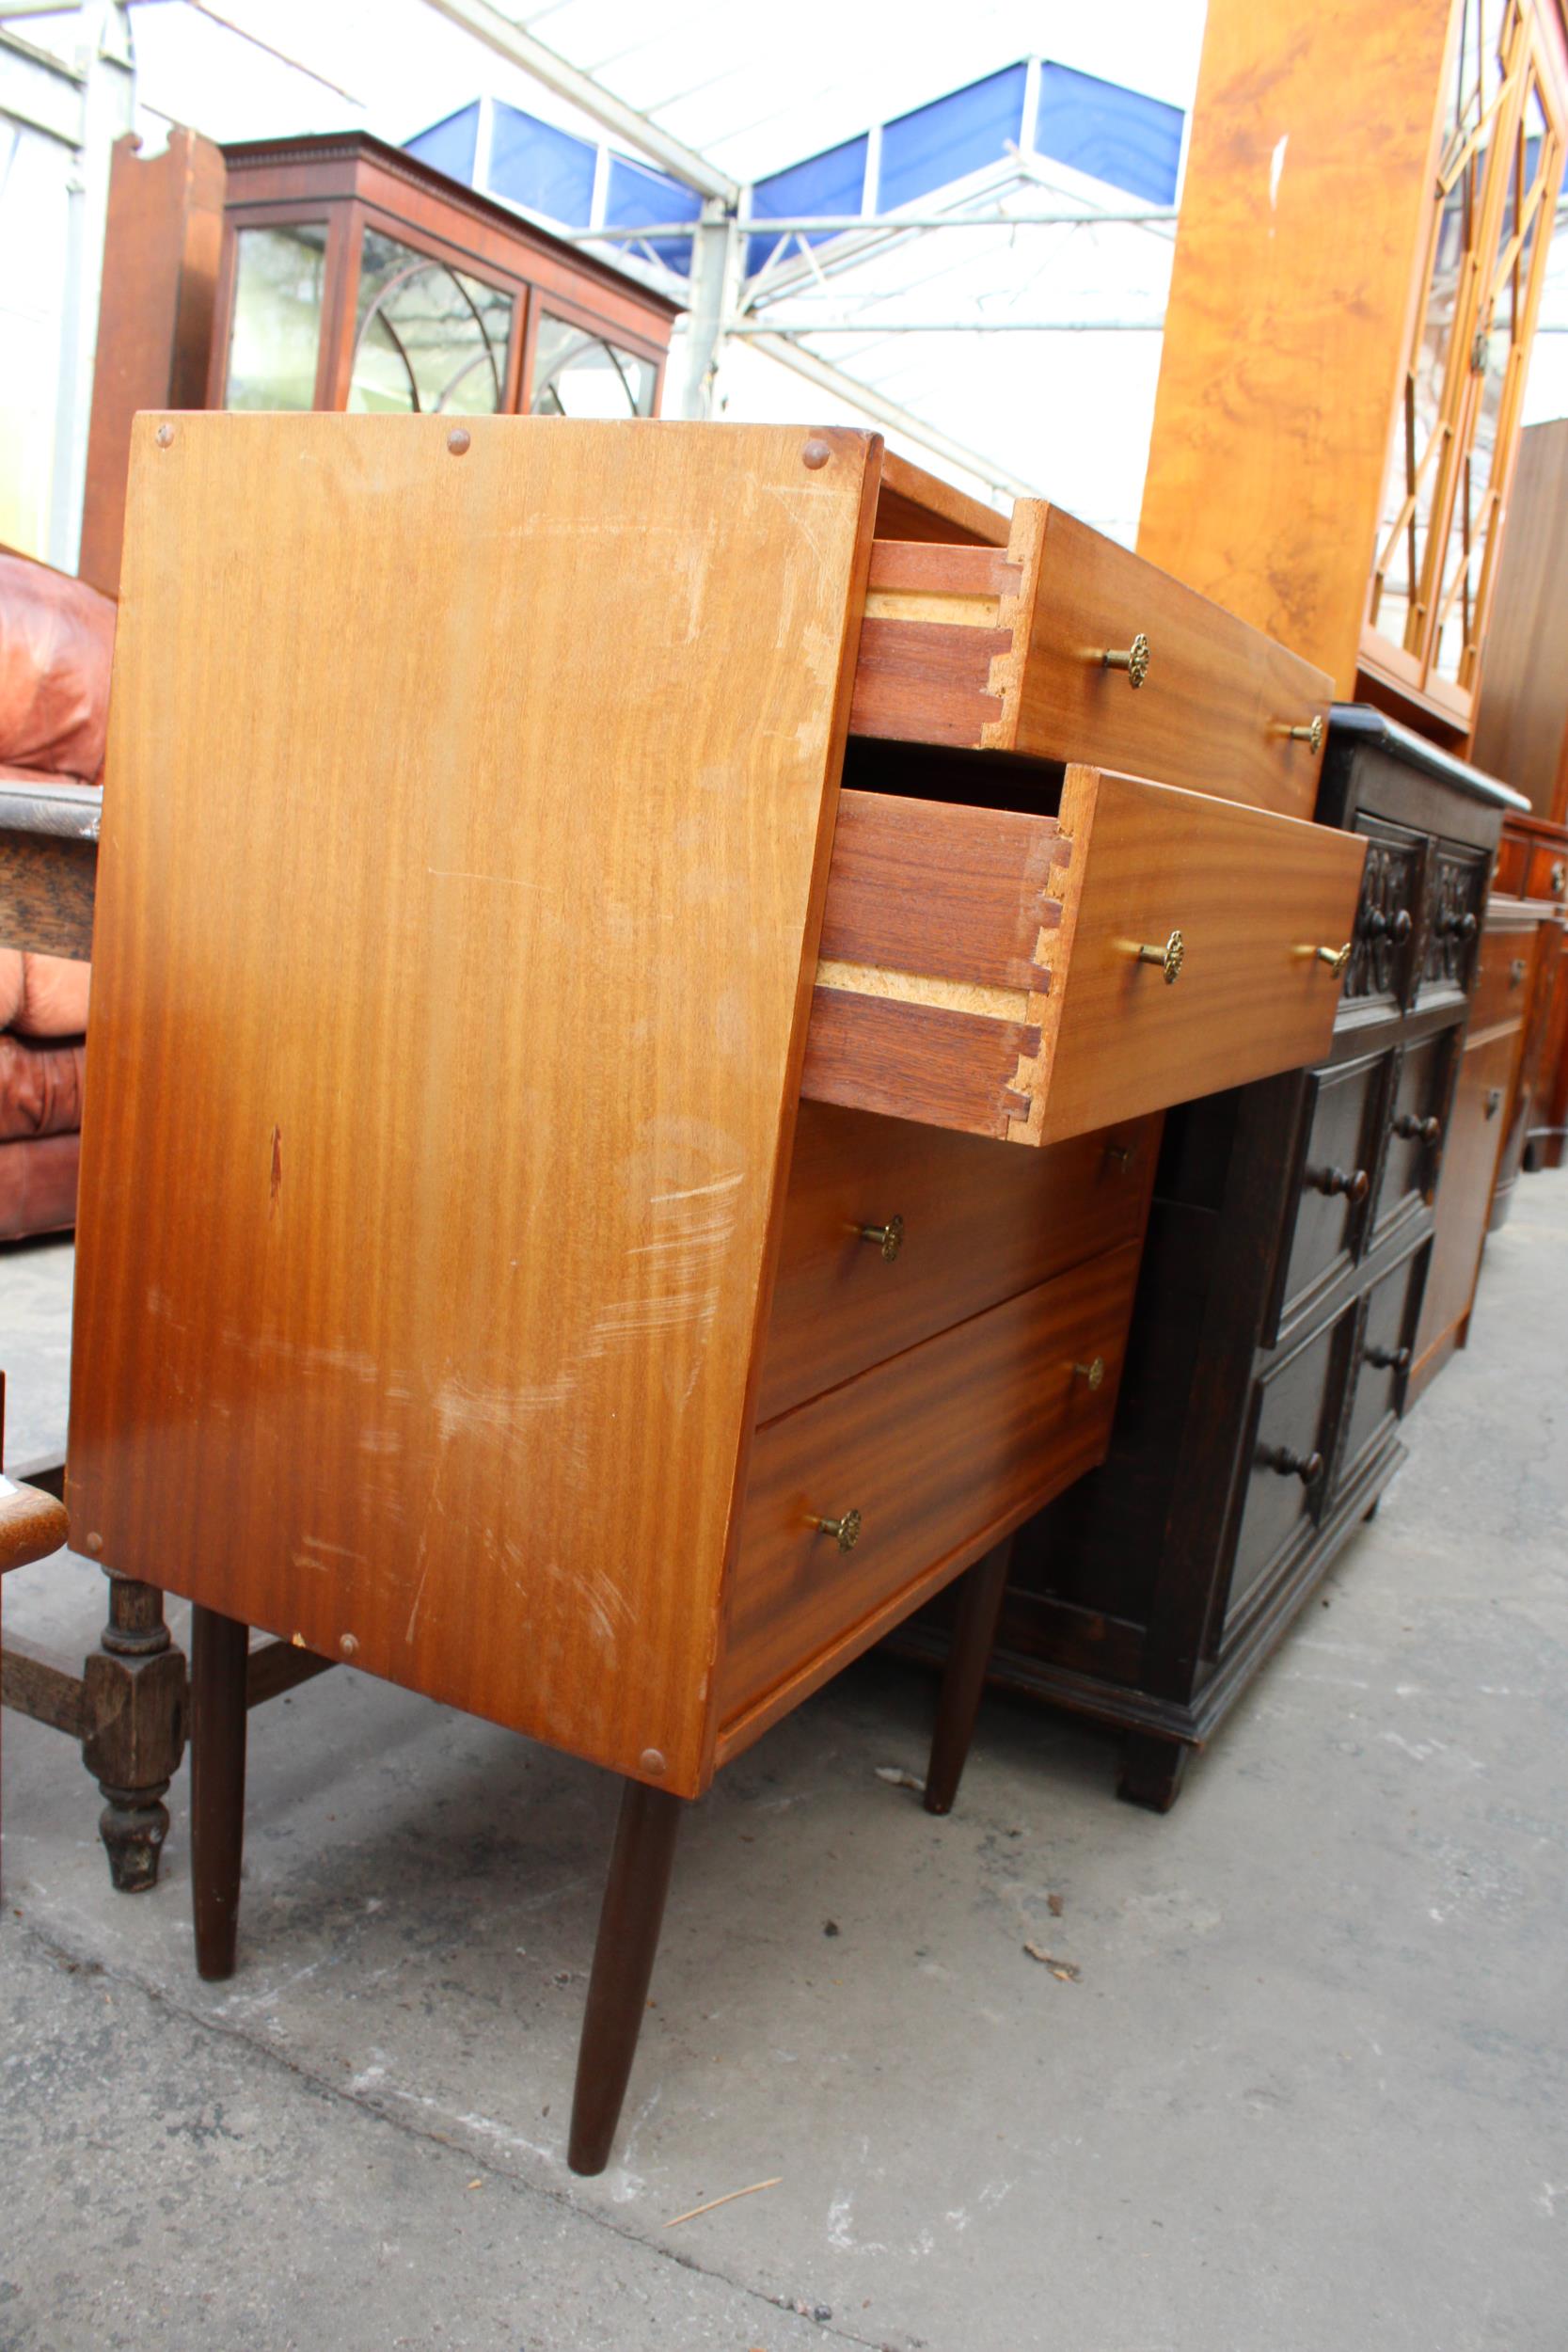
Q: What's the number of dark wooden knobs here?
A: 6